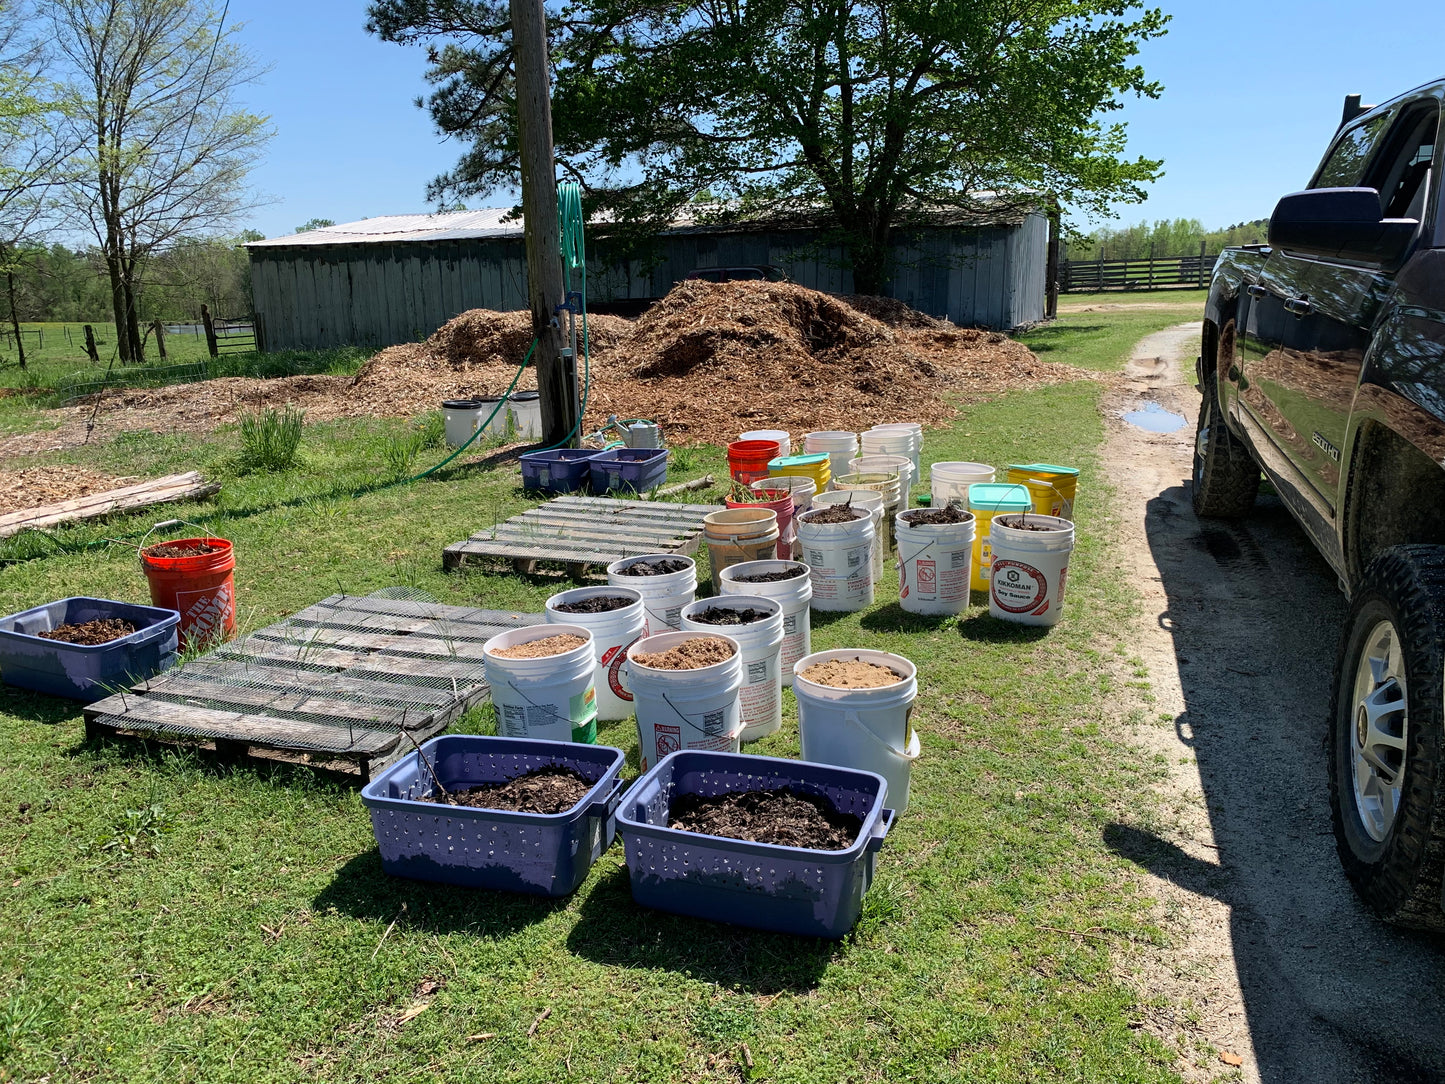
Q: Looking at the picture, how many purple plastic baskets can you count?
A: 5